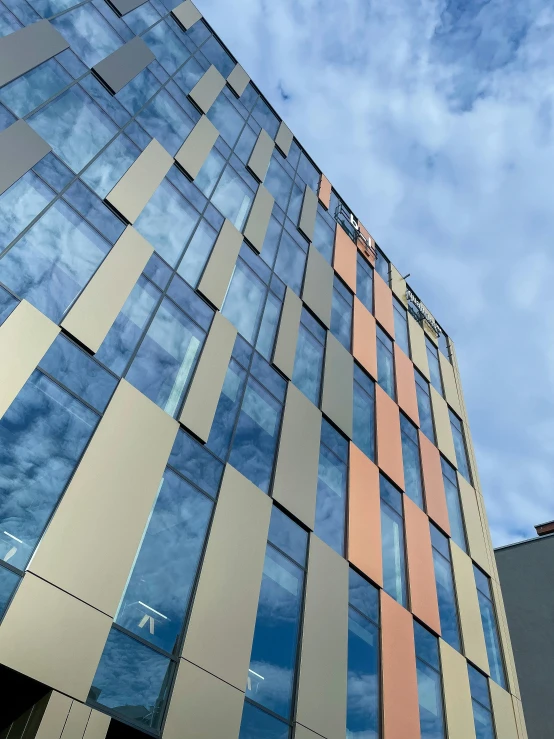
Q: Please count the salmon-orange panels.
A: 11